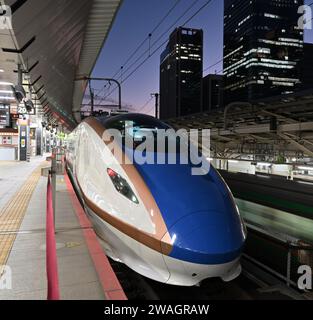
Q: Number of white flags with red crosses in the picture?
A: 0